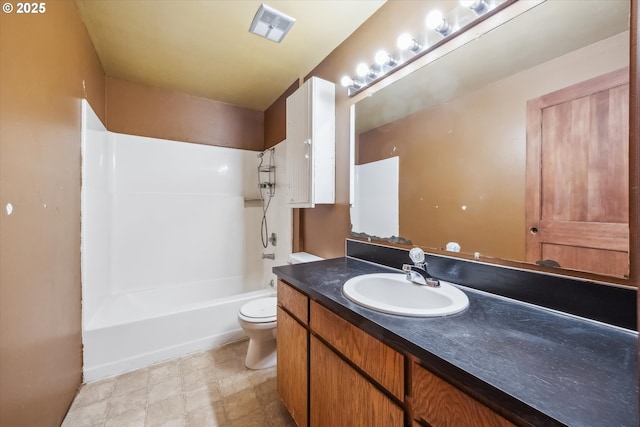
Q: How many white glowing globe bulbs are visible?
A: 6